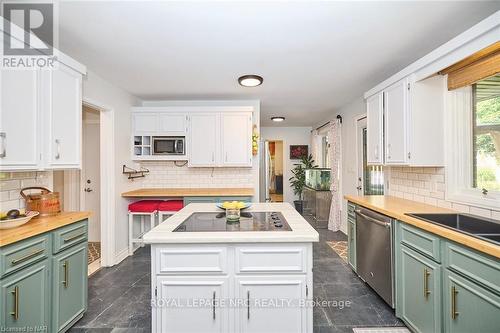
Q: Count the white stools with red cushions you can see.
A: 2